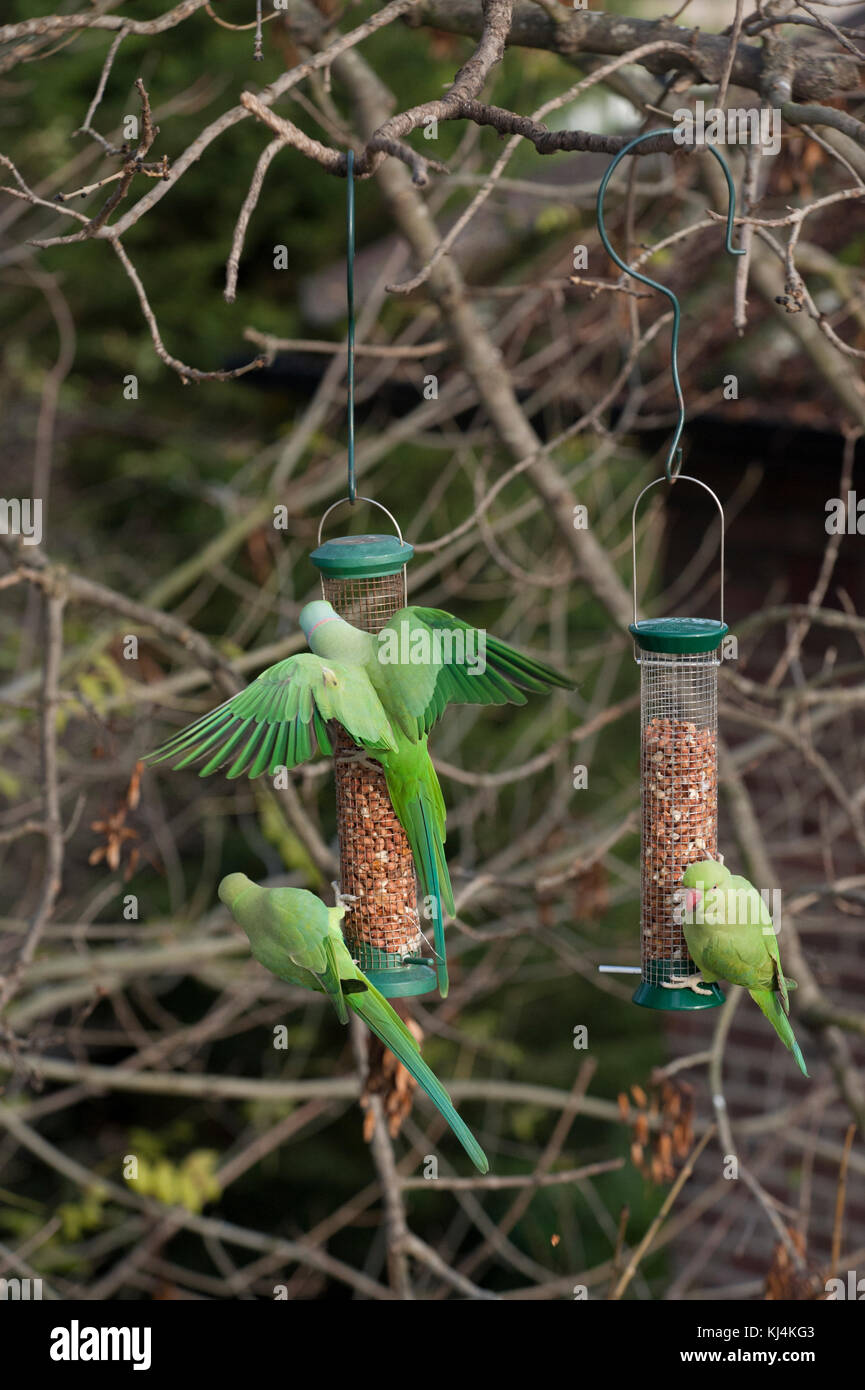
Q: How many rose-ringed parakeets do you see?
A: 3